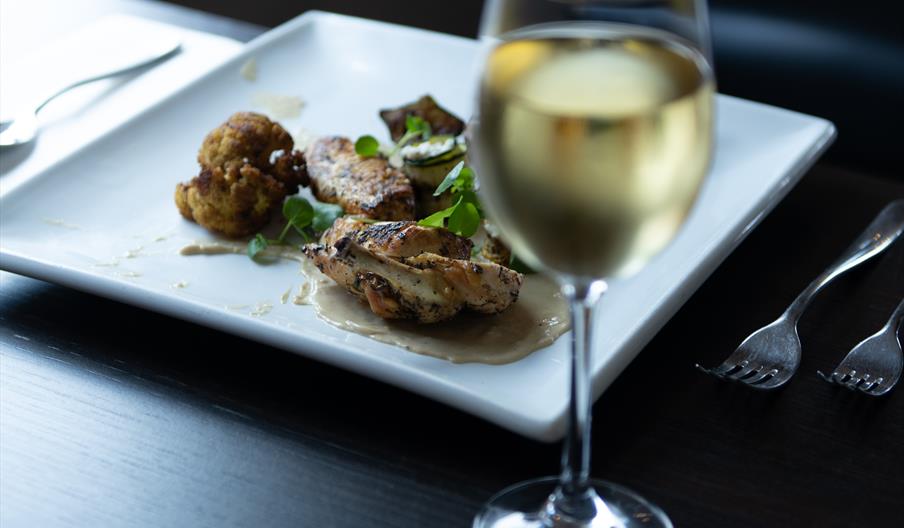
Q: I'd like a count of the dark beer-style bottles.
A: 0